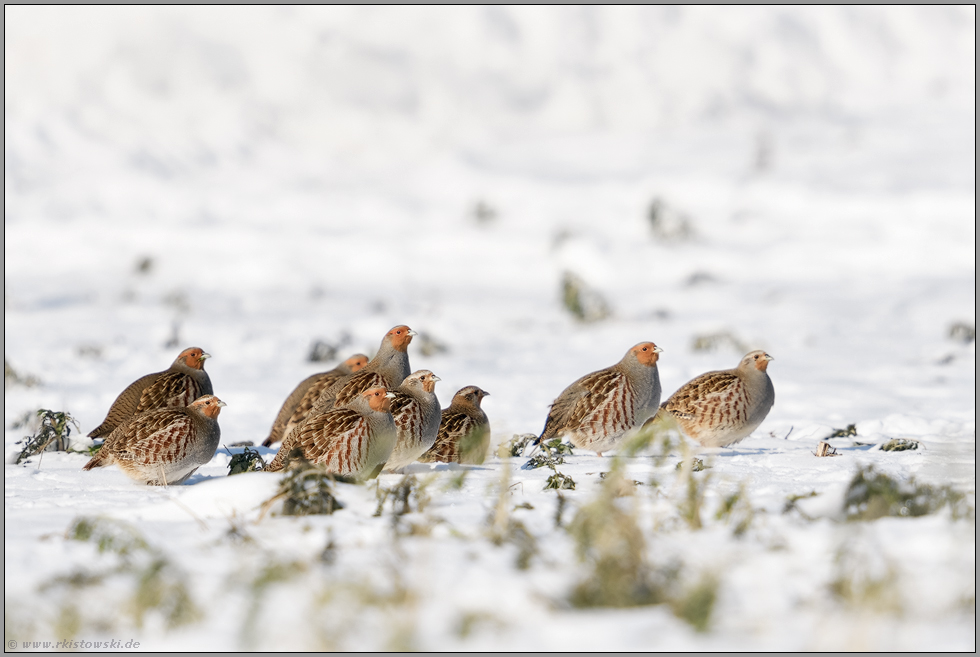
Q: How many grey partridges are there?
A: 9